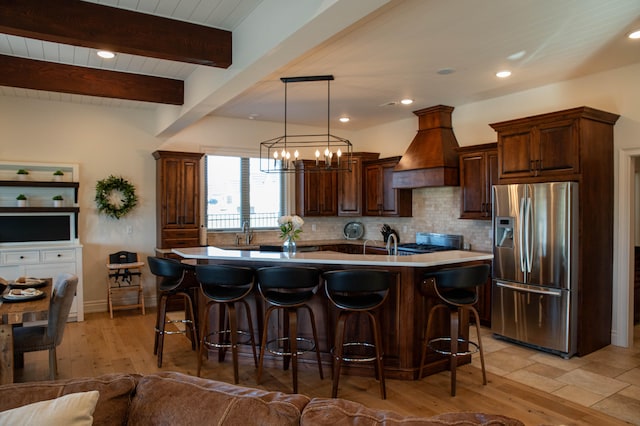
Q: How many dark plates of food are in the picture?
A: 2